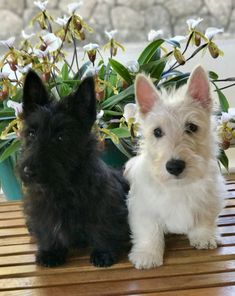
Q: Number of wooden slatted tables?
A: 1